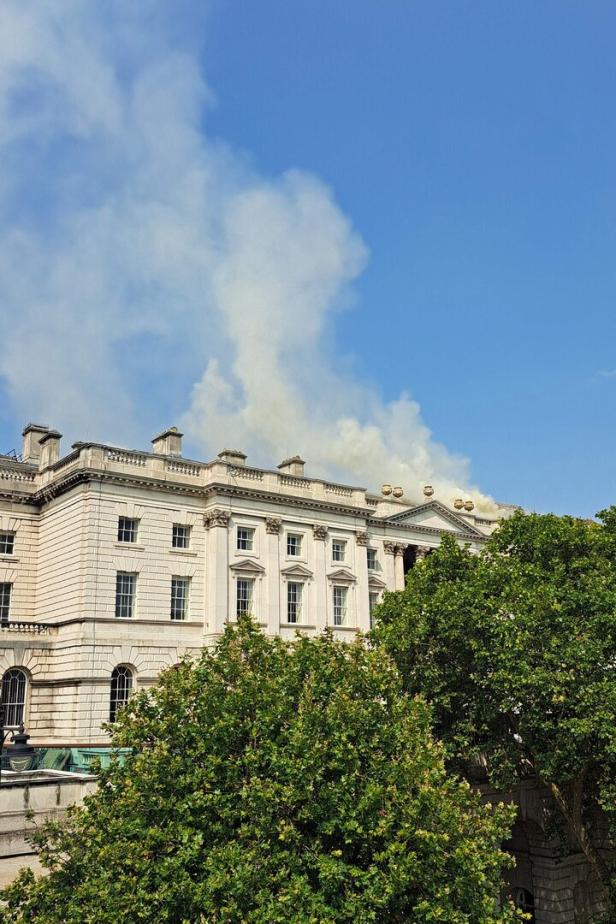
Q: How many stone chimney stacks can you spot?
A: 5